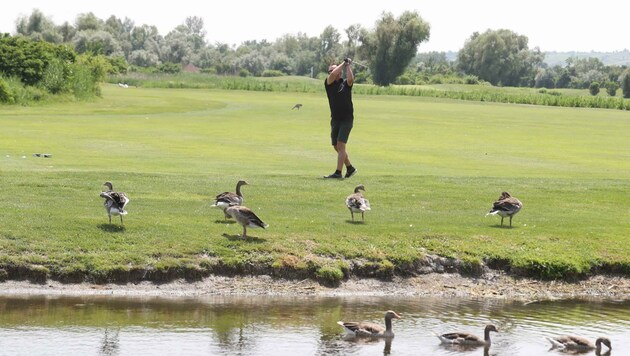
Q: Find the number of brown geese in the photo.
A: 8